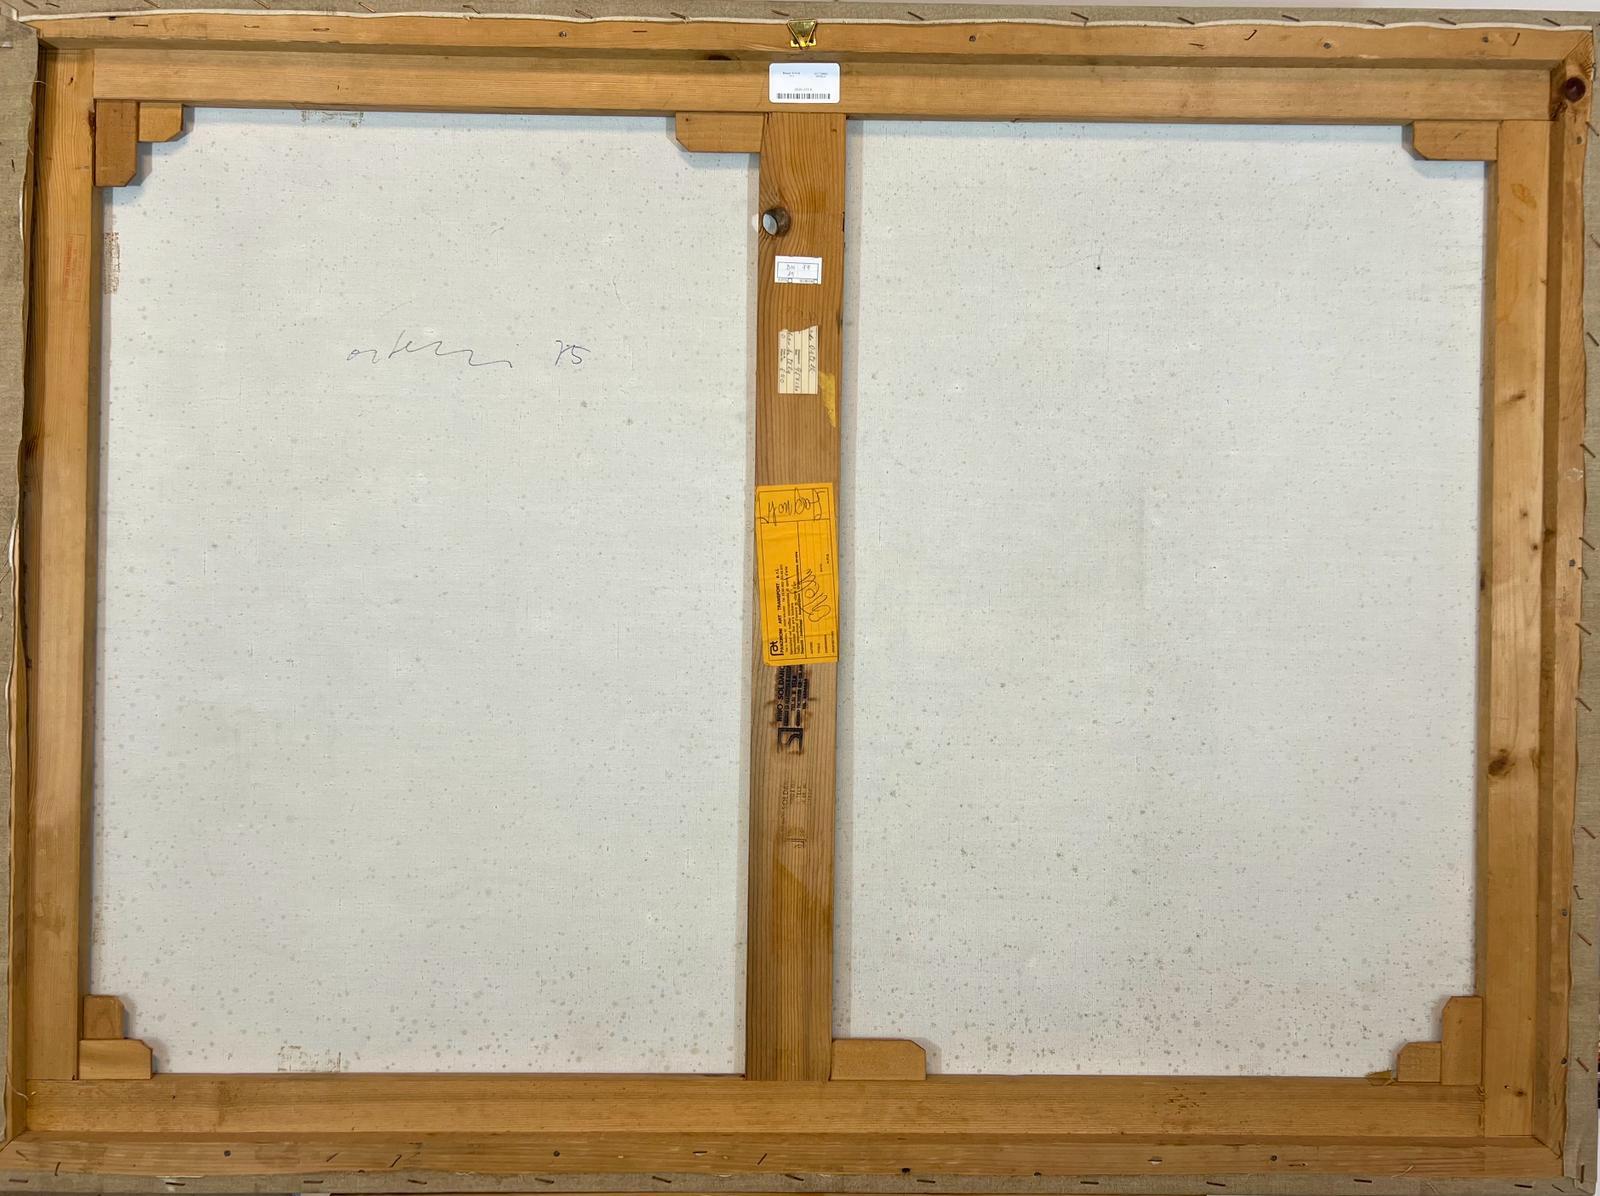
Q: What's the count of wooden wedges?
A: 9